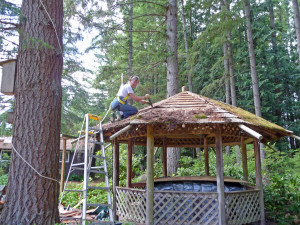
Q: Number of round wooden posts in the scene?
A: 8